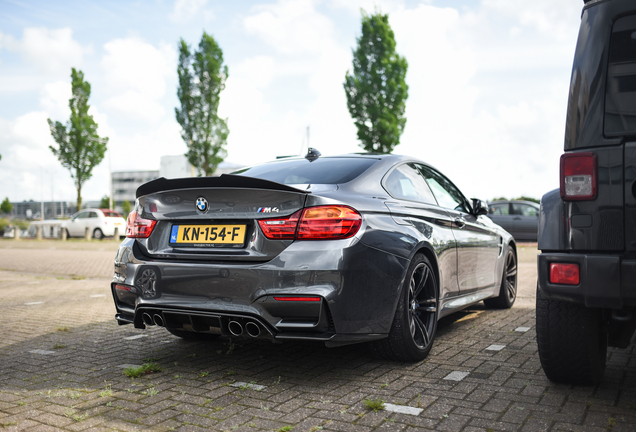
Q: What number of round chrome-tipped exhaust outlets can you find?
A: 4